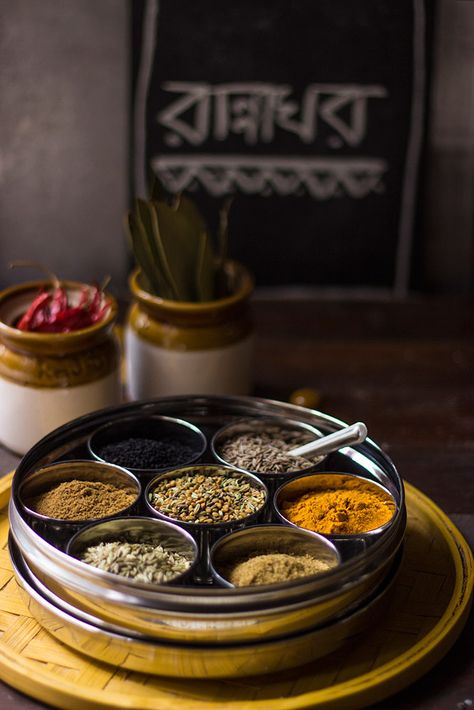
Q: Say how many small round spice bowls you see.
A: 7